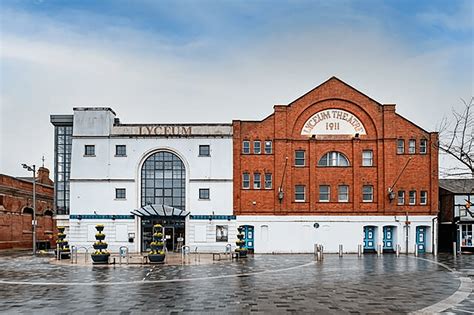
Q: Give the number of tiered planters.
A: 4